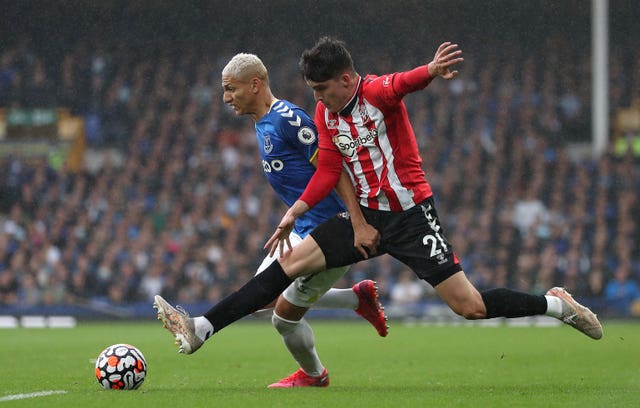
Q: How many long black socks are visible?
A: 2